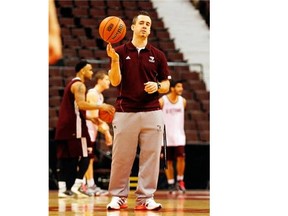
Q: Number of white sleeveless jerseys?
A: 2